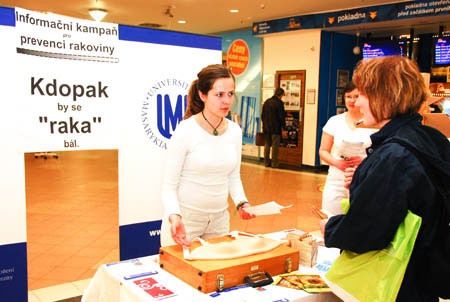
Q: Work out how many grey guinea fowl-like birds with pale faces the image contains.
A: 0